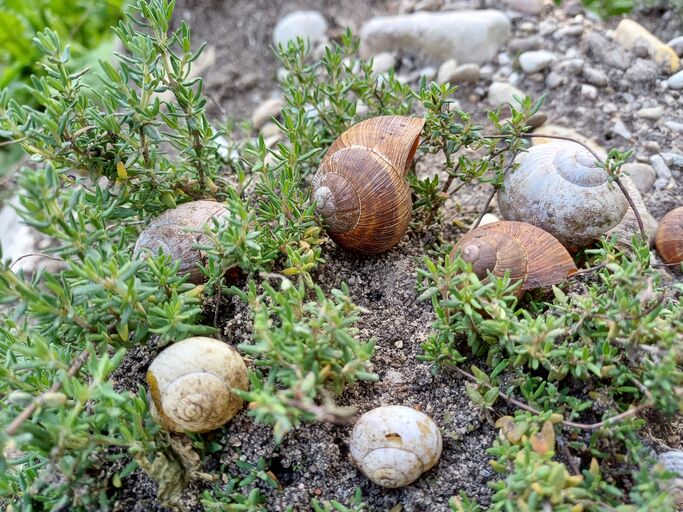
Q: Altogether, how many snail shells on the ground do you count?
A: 7